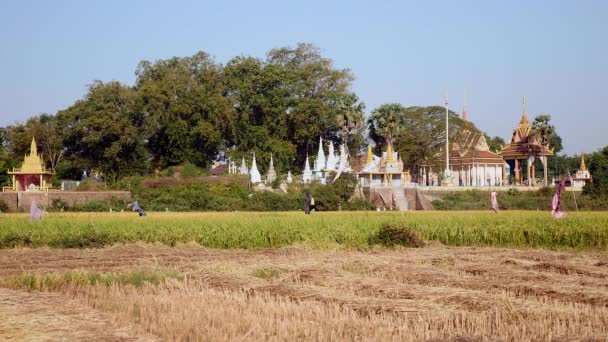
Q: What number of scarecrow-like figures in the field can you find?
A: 5